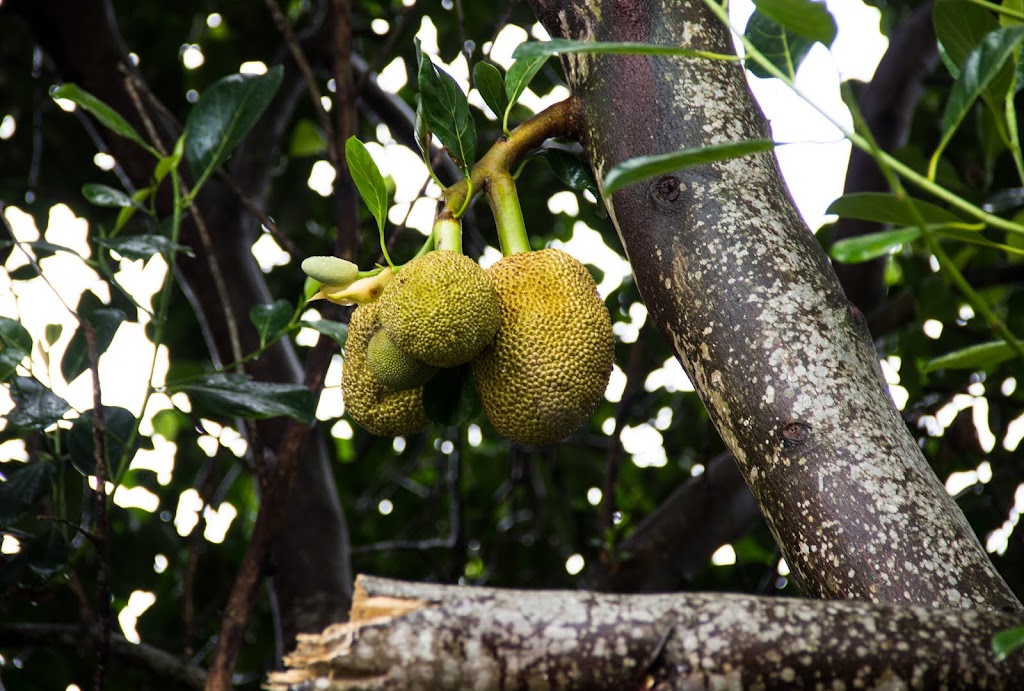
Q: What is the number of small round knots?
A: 2